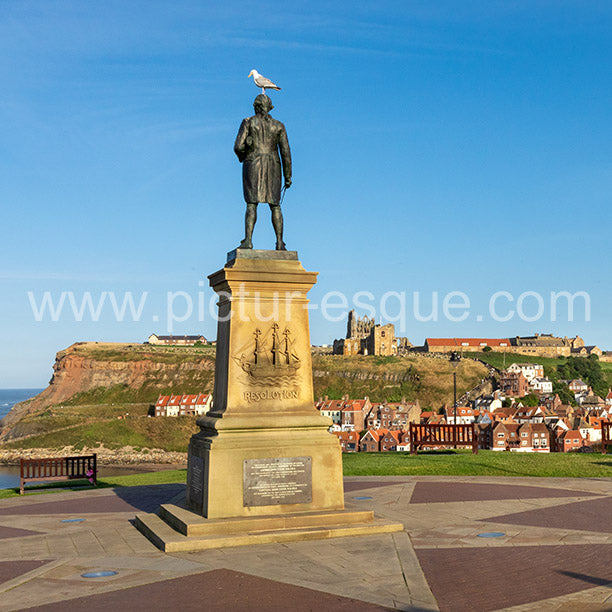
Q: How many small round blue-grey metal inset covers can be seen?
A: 4